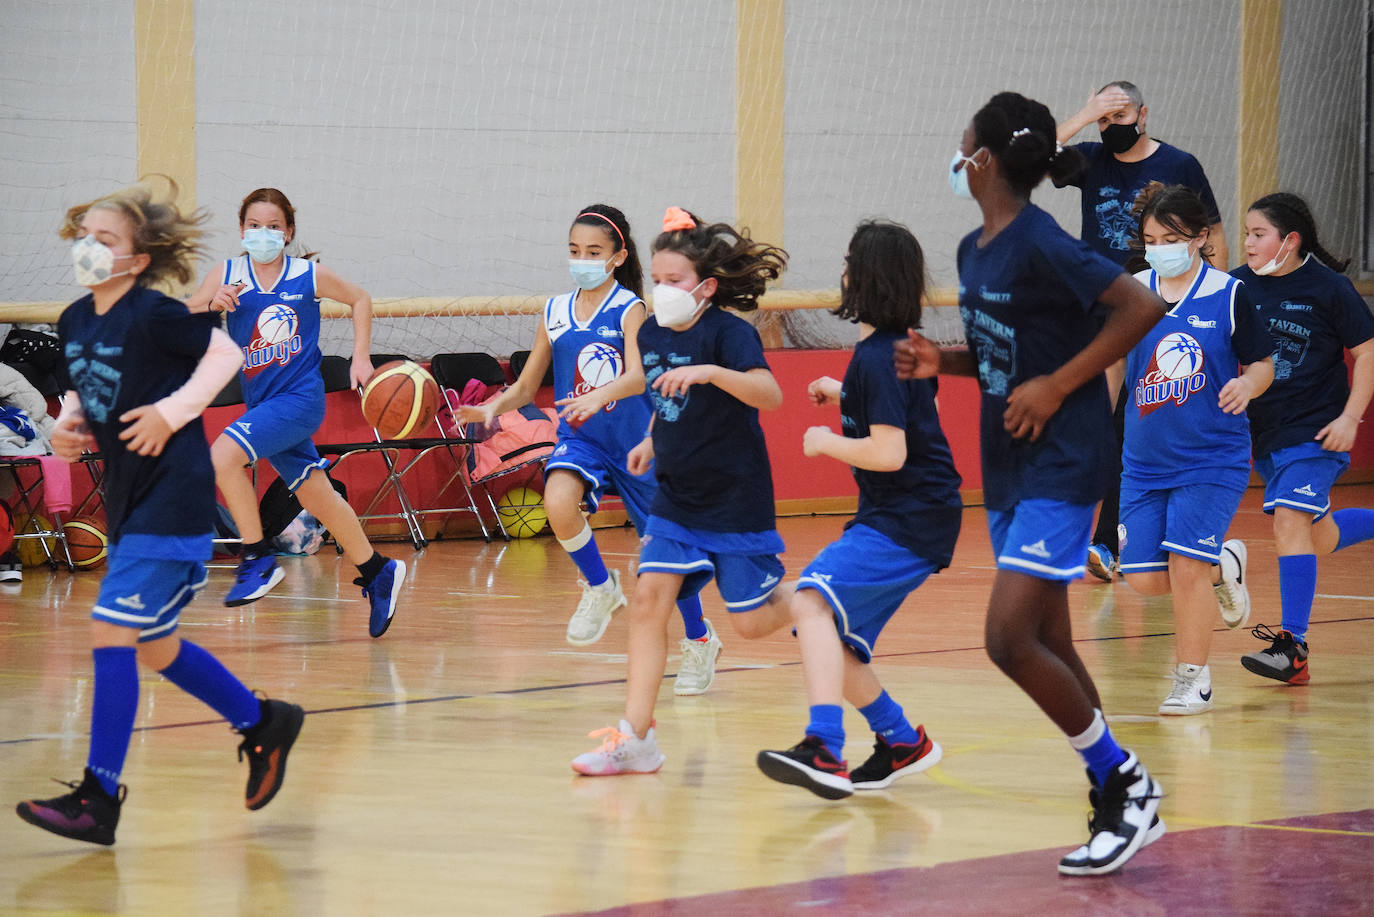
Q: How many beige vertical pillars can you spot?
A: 3